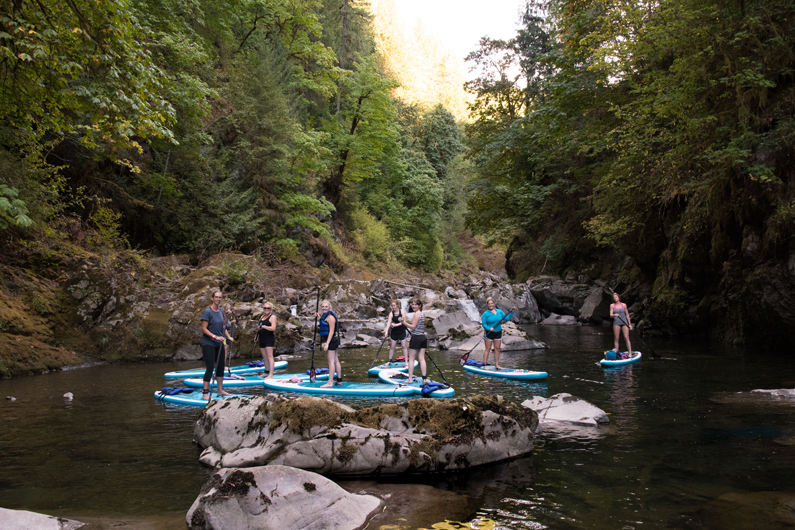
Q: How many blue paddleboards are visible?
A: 8